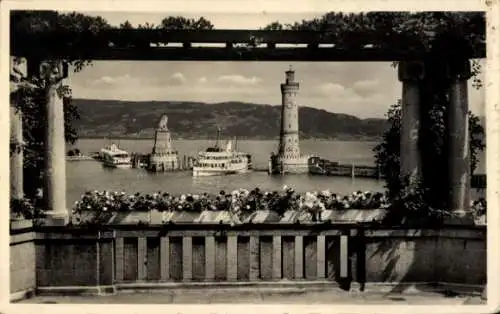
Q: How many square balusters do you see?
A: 11